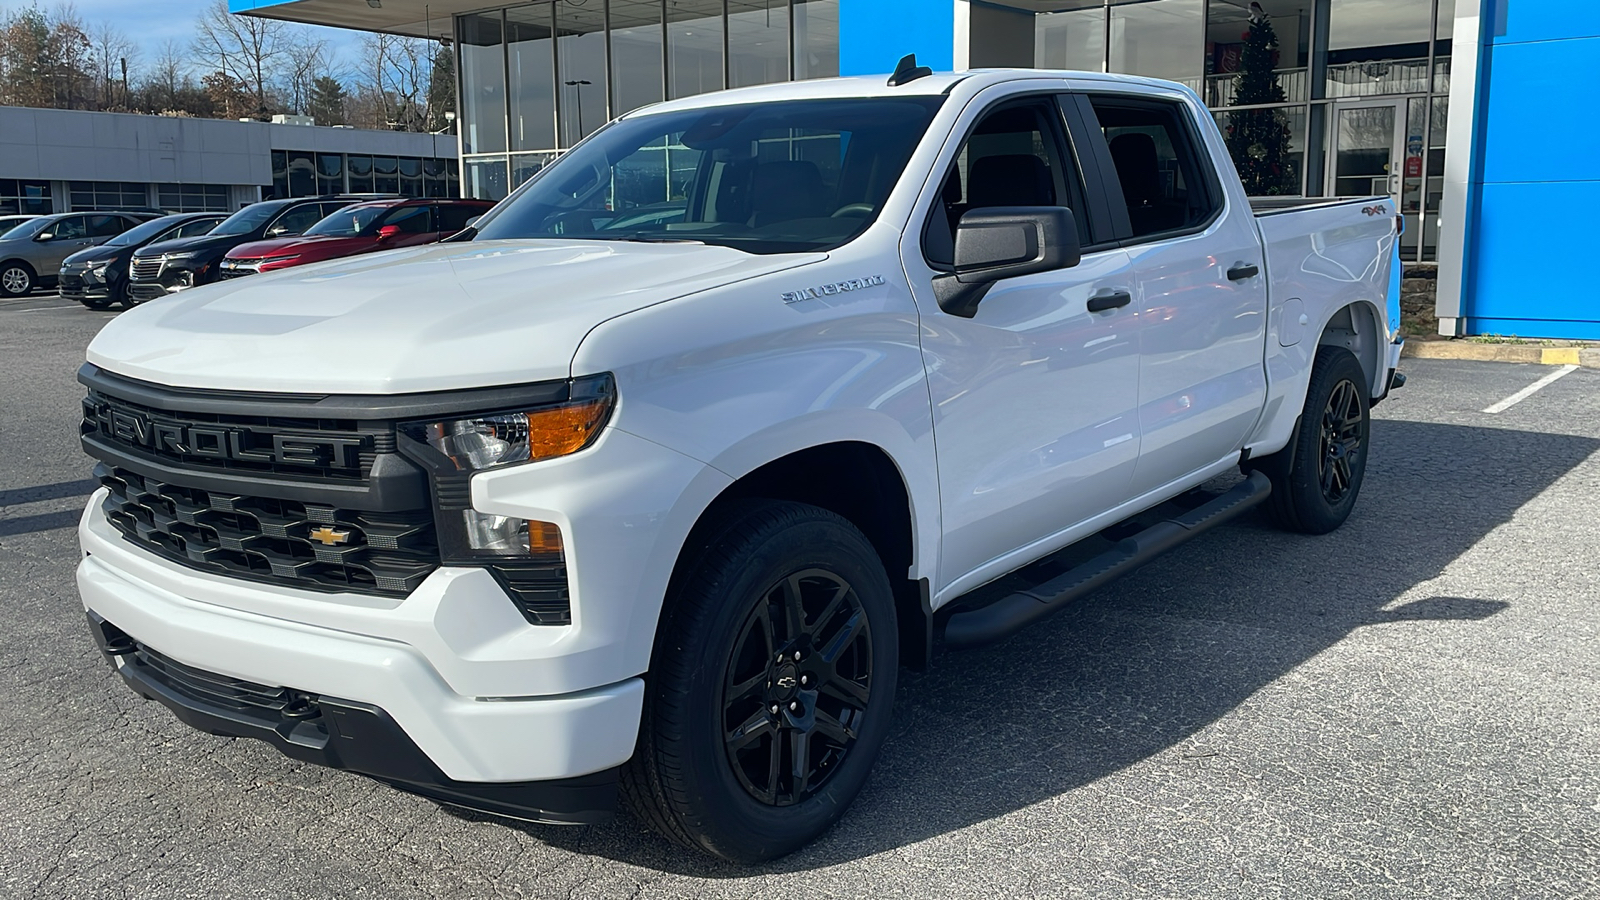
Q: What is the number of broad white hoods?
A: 1